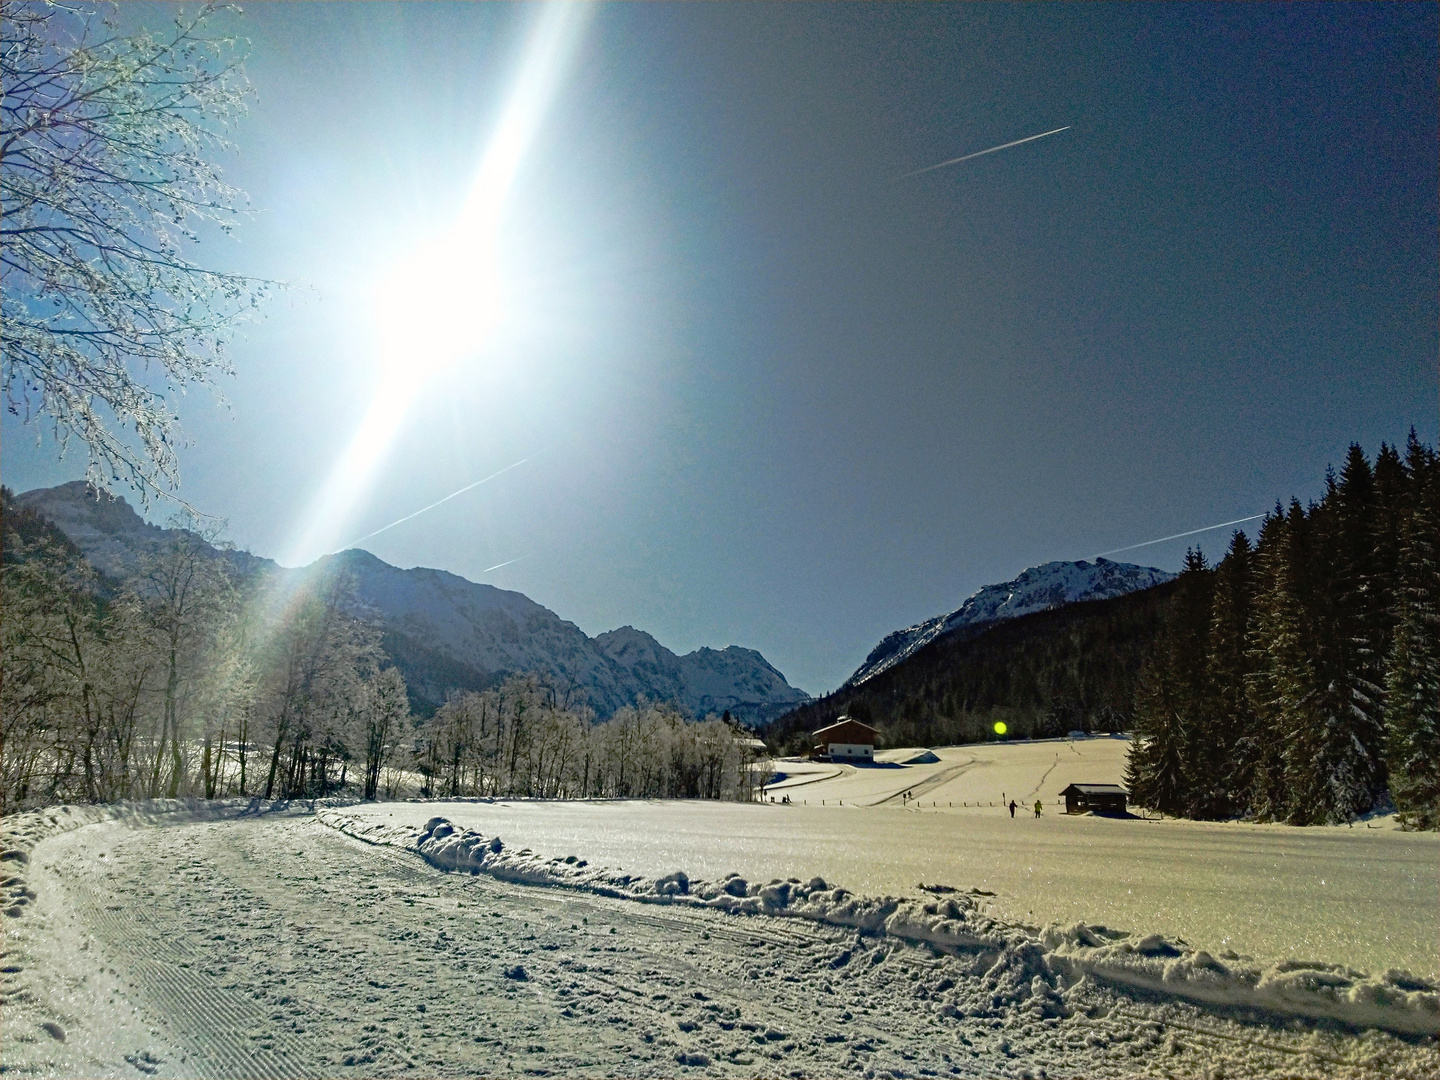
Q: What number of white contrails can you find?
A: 4